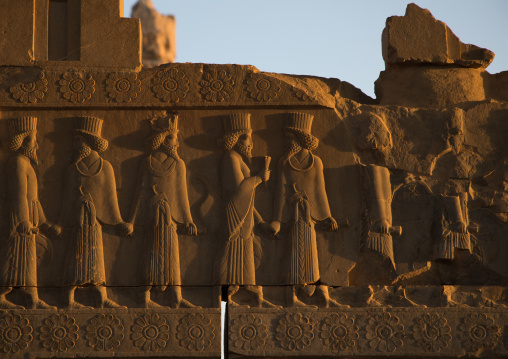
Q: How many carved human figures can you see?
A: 7